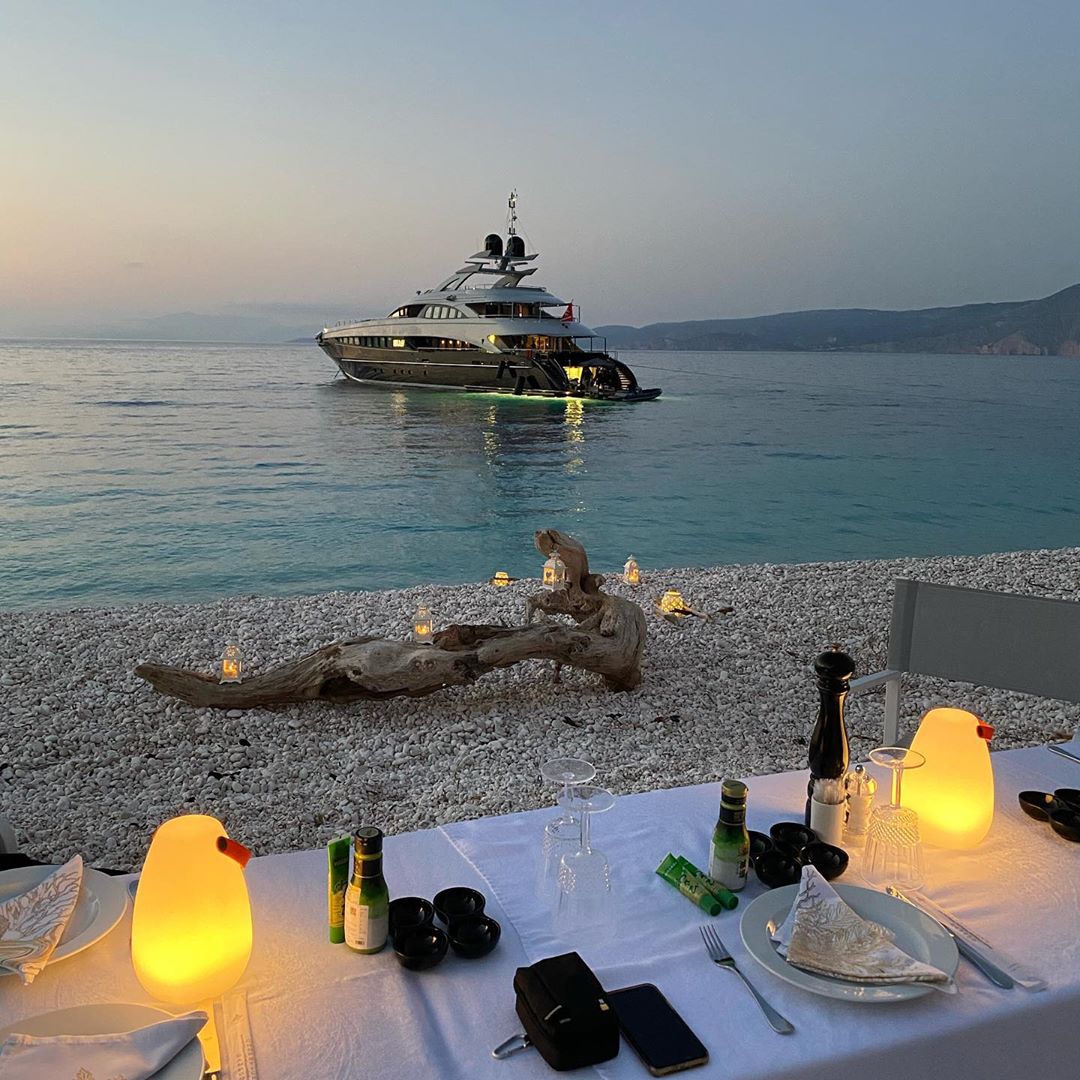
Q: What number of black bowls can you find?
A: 11